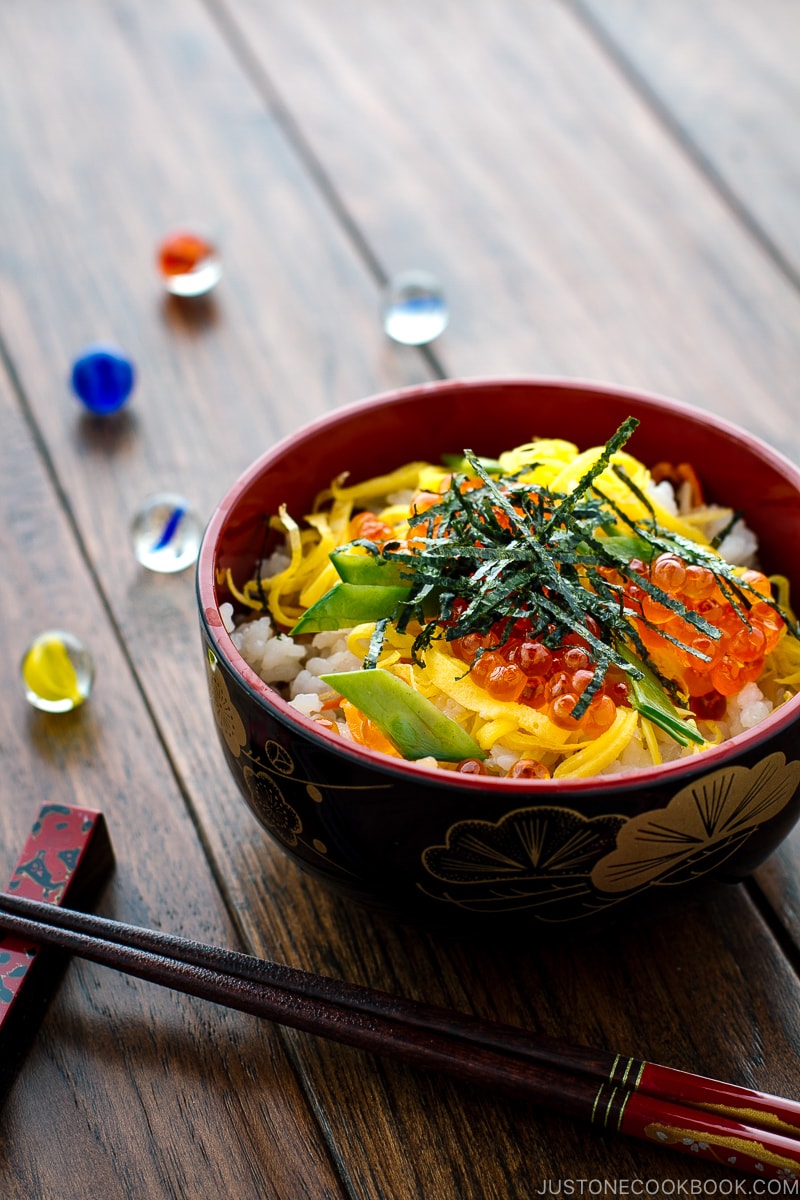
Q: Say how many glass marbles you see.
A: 5